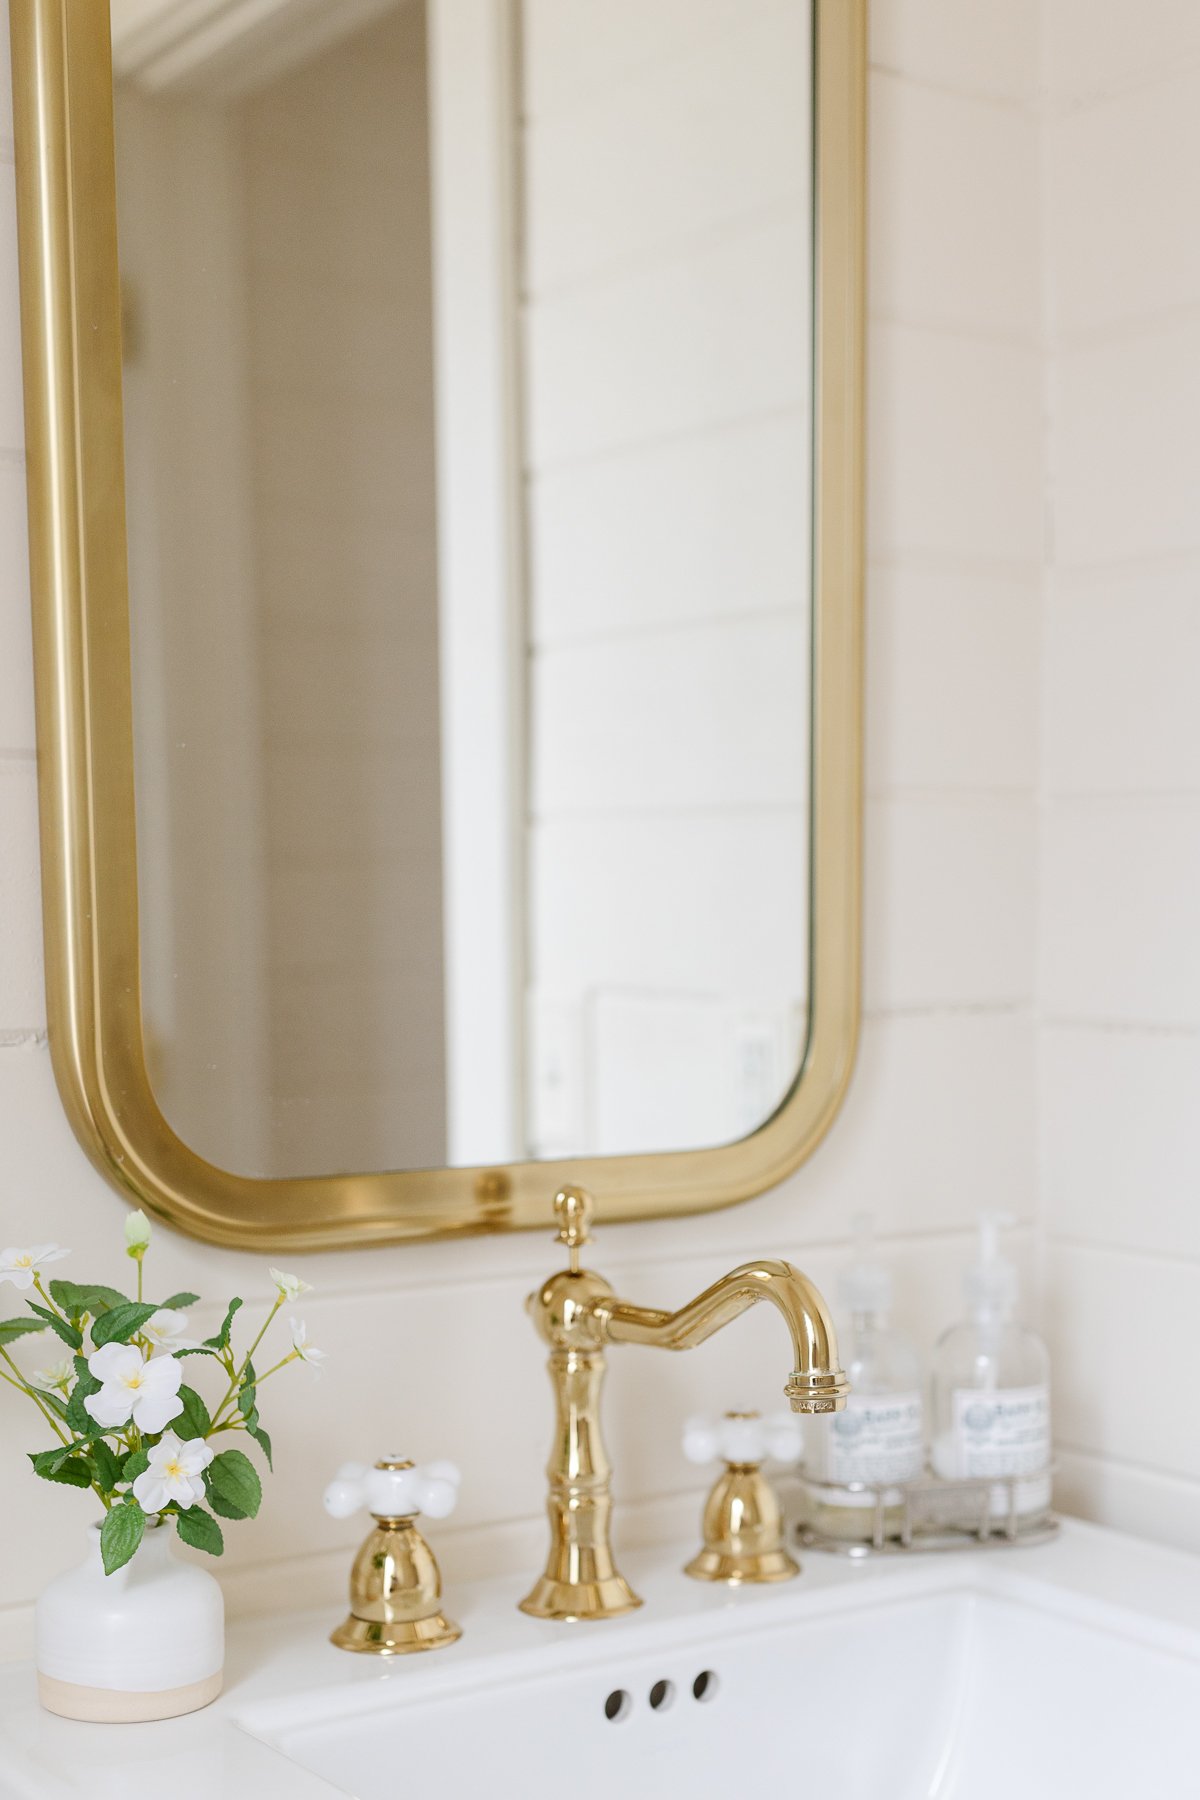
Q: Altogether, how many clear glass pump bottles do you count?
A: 2